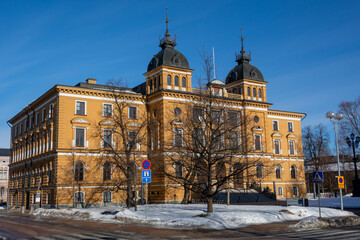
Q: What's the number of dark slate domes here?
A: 2